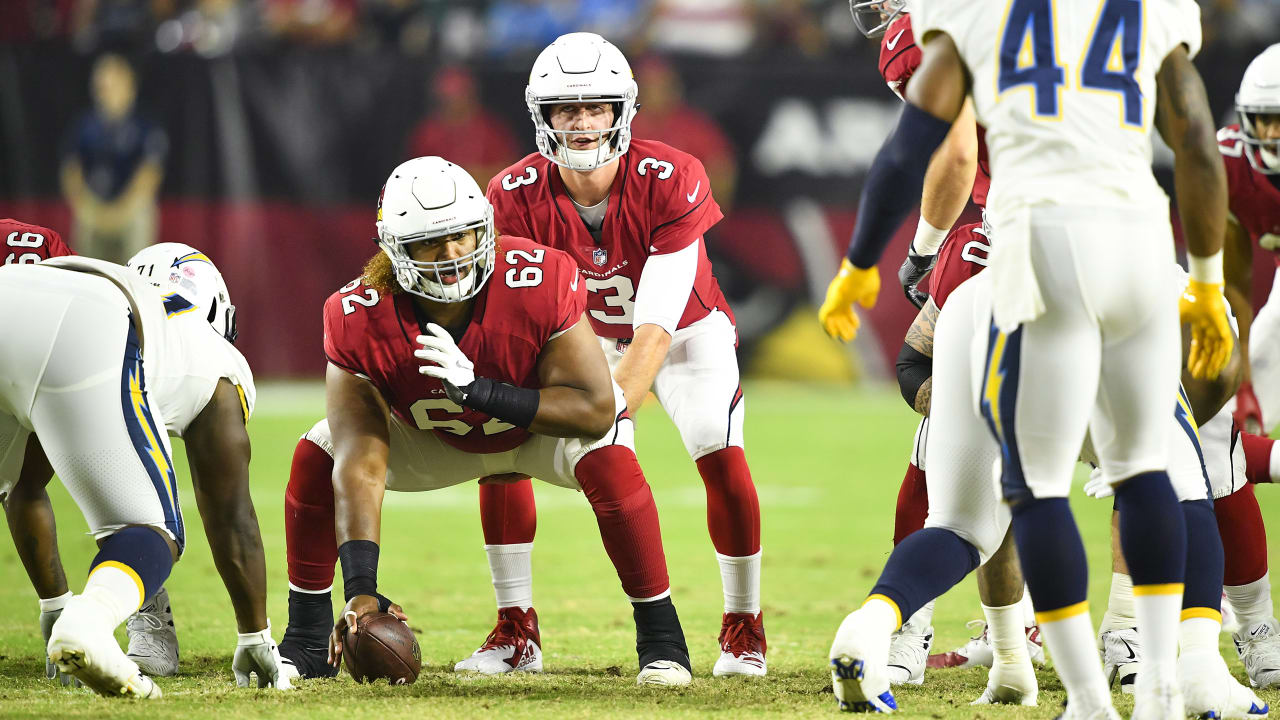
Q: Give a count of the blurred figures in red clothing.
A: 2